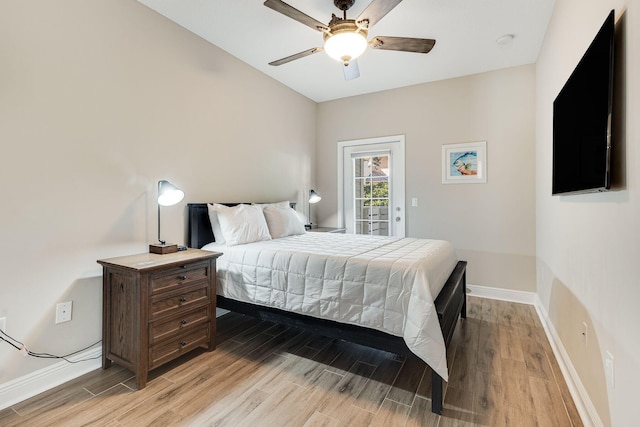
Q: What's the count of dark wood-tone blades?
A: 4